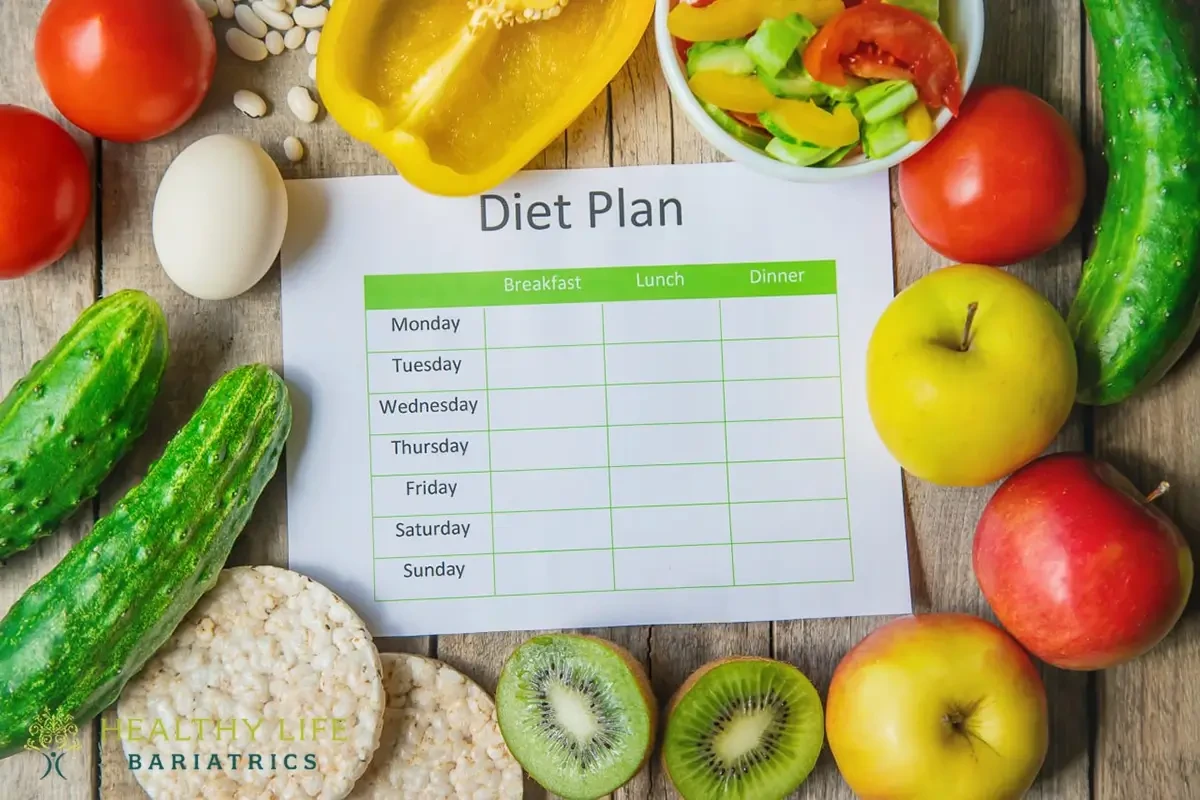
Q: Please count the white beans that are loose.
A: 3